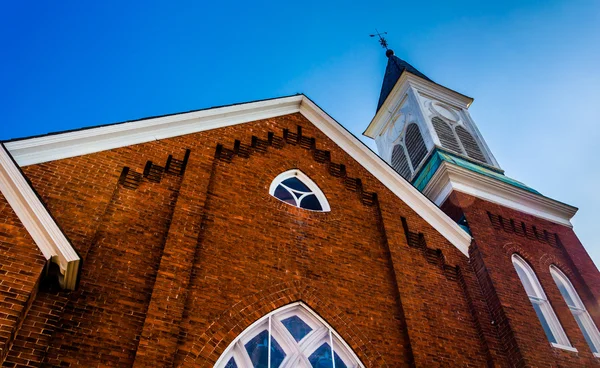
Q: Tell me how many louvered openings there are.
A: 4